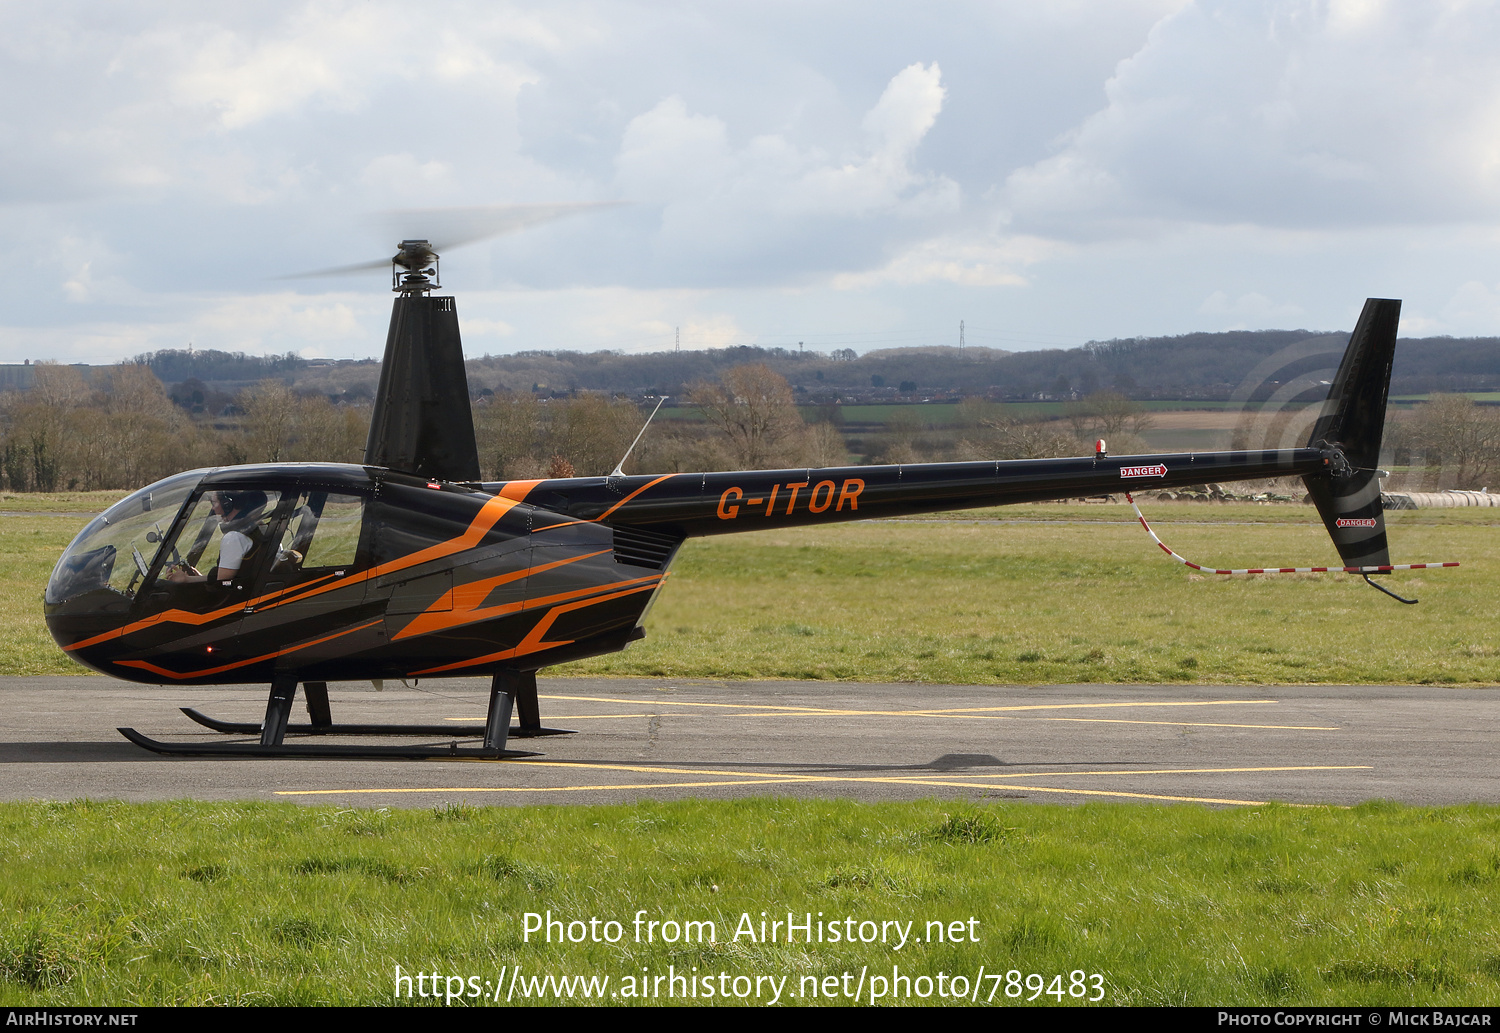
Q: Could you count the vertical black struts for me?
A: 4